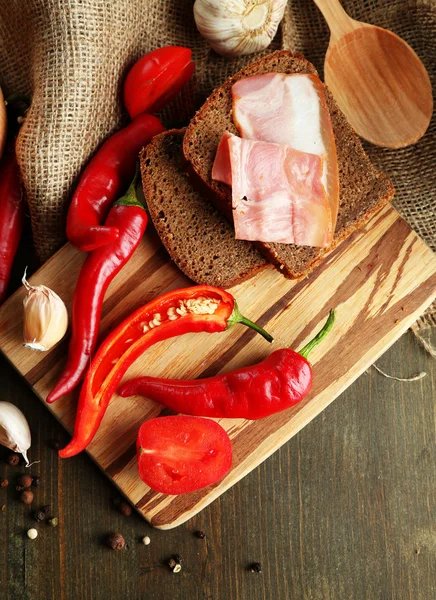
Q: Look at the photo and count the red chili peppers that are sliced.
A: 1